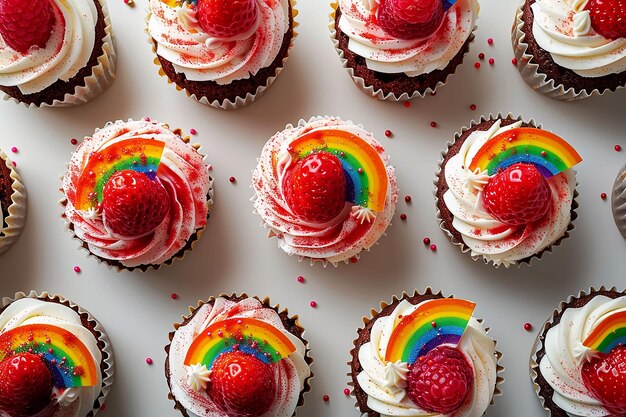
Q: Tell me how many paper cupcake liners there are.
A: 13